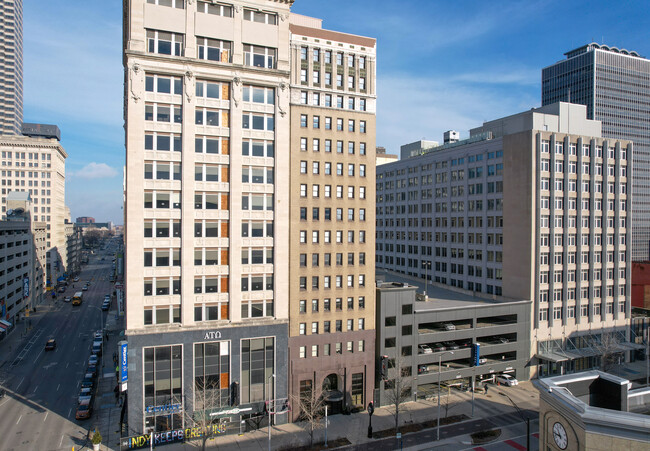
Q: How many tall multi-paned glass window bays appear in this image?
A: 3